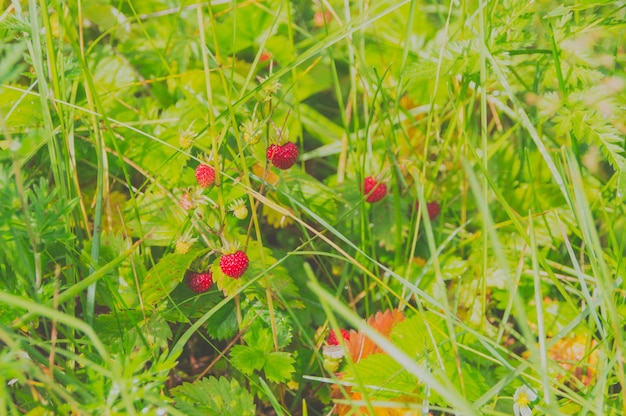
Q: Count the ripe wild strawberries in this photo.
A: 7